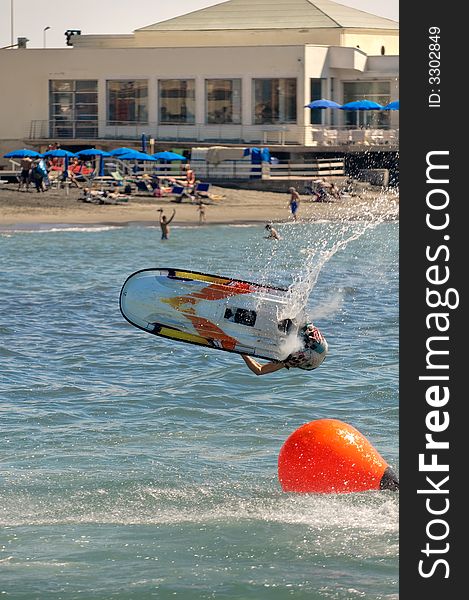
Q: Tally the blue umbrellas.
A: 9